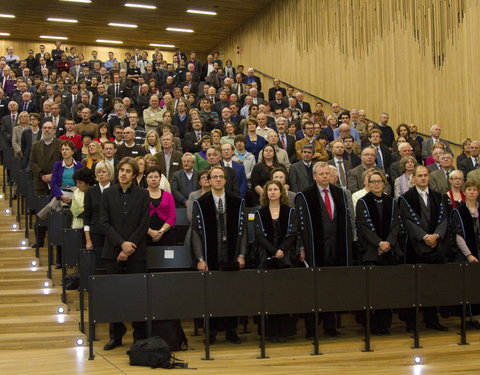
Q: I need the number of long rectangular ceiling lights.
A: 11